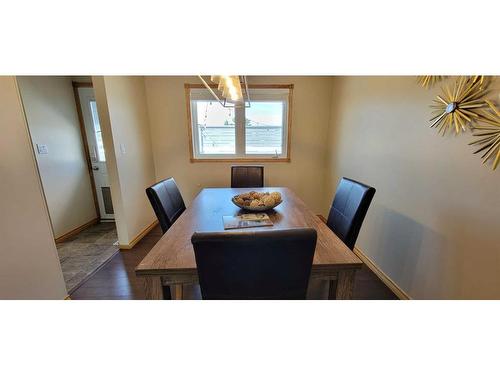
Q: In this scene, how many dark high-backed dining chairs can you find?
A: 4